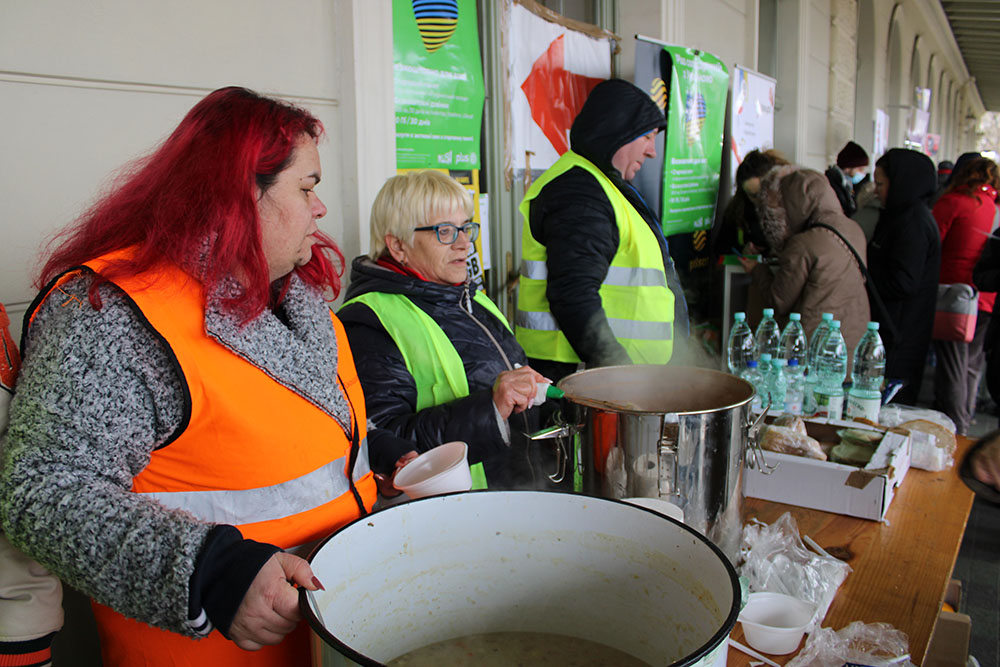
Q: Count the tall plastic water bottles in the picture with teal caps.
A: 6